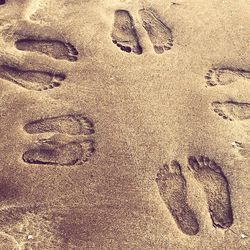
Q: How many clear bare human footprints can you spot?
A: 10